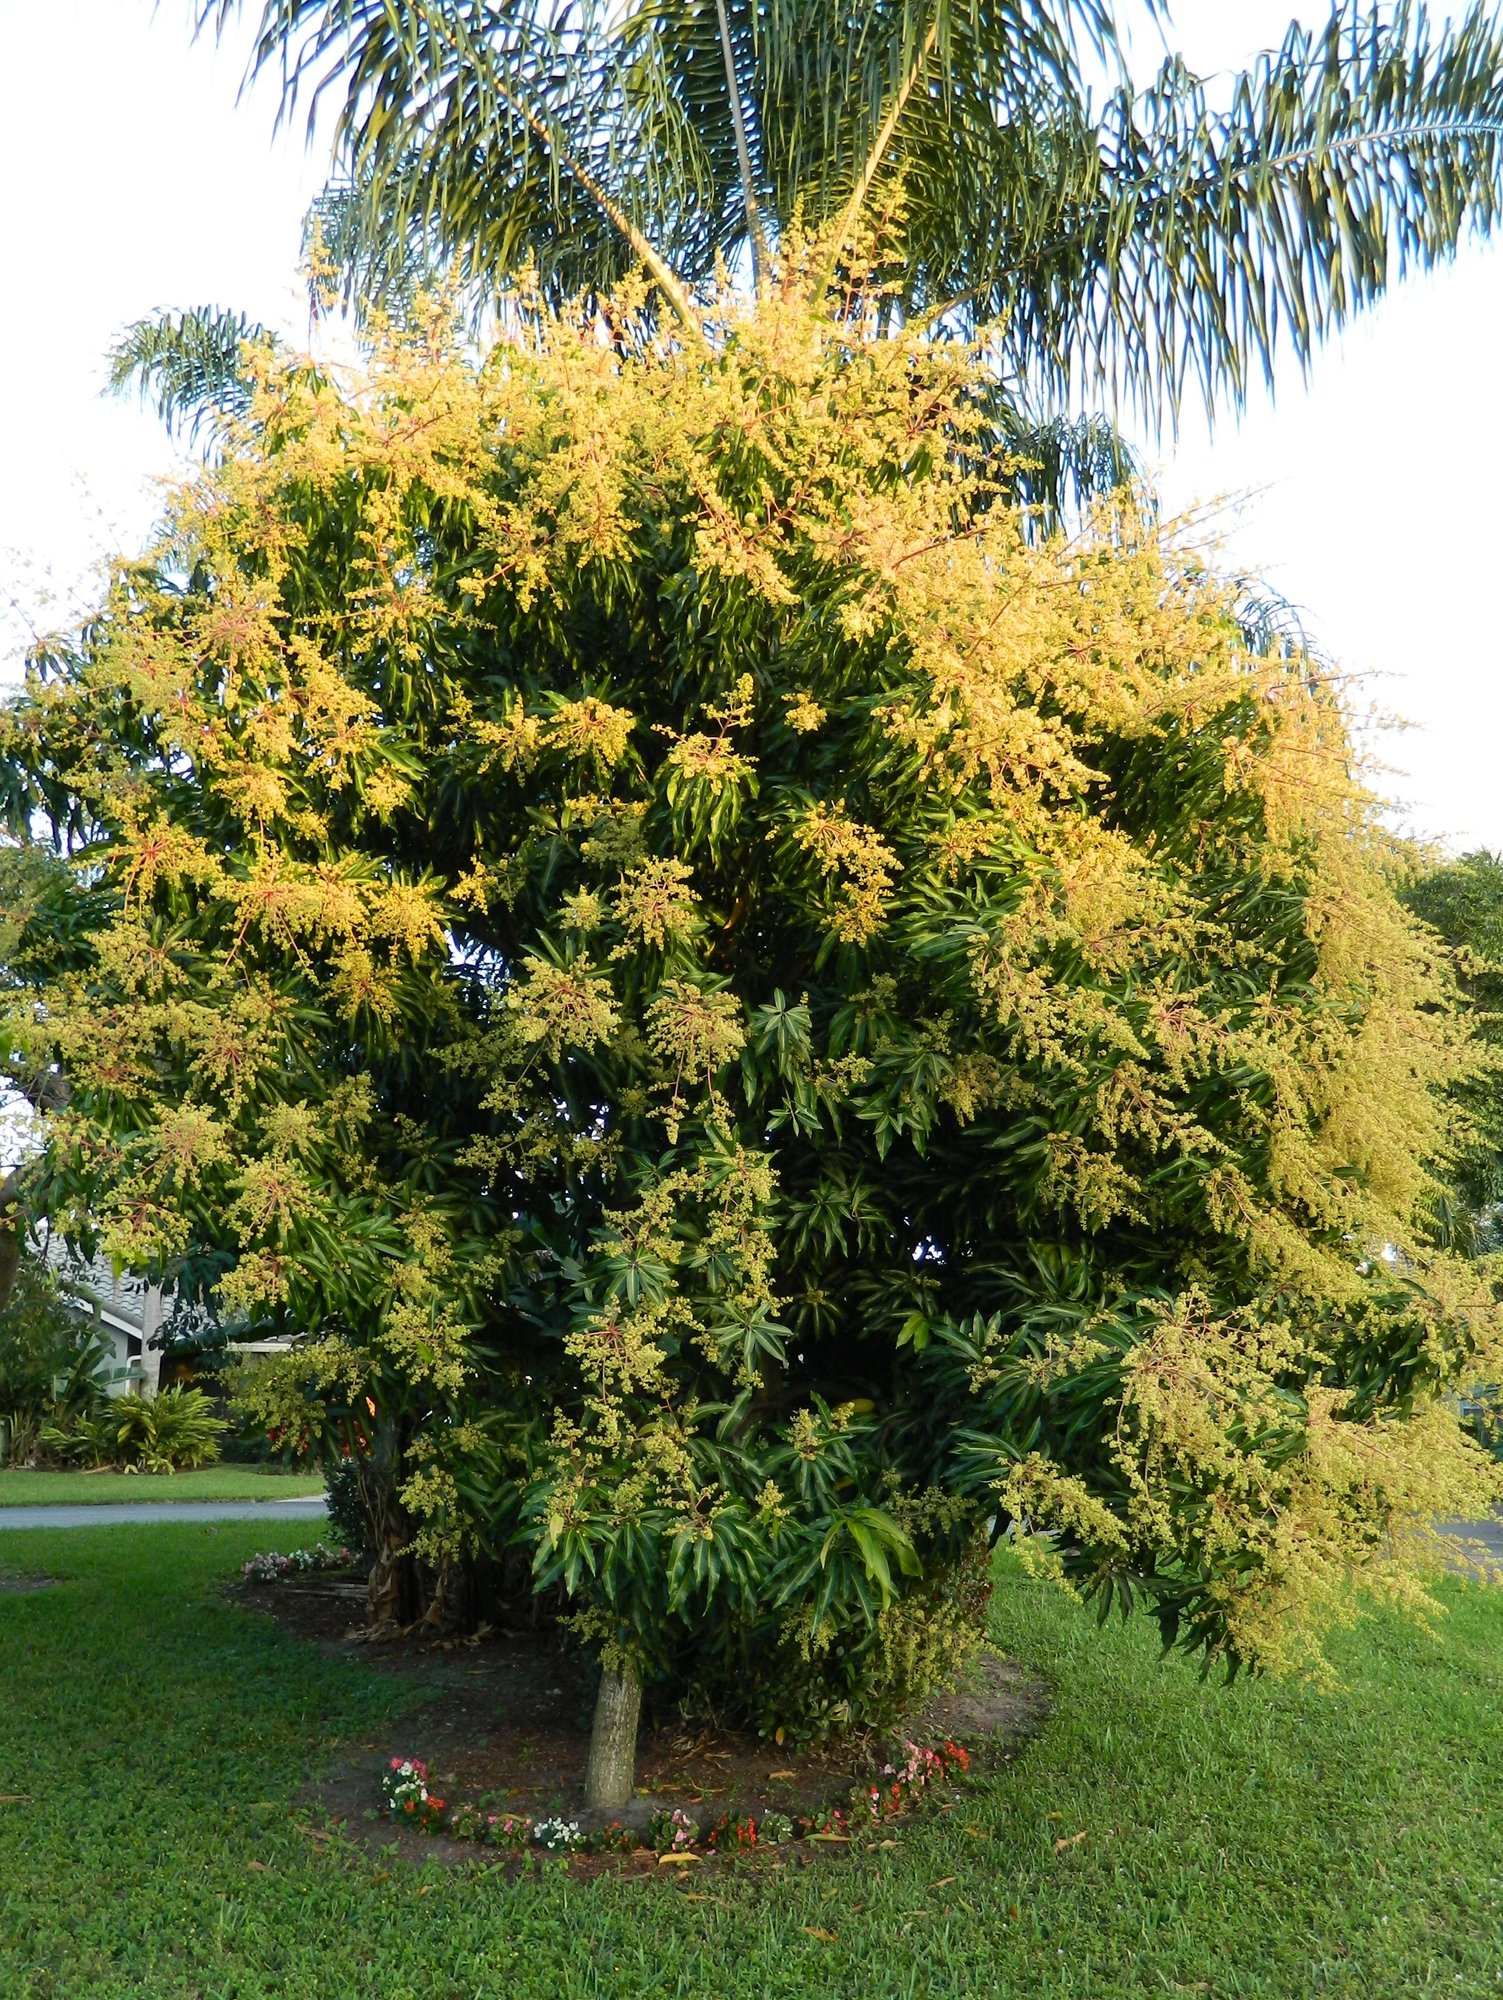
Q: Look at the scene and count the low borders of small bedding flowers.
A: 2